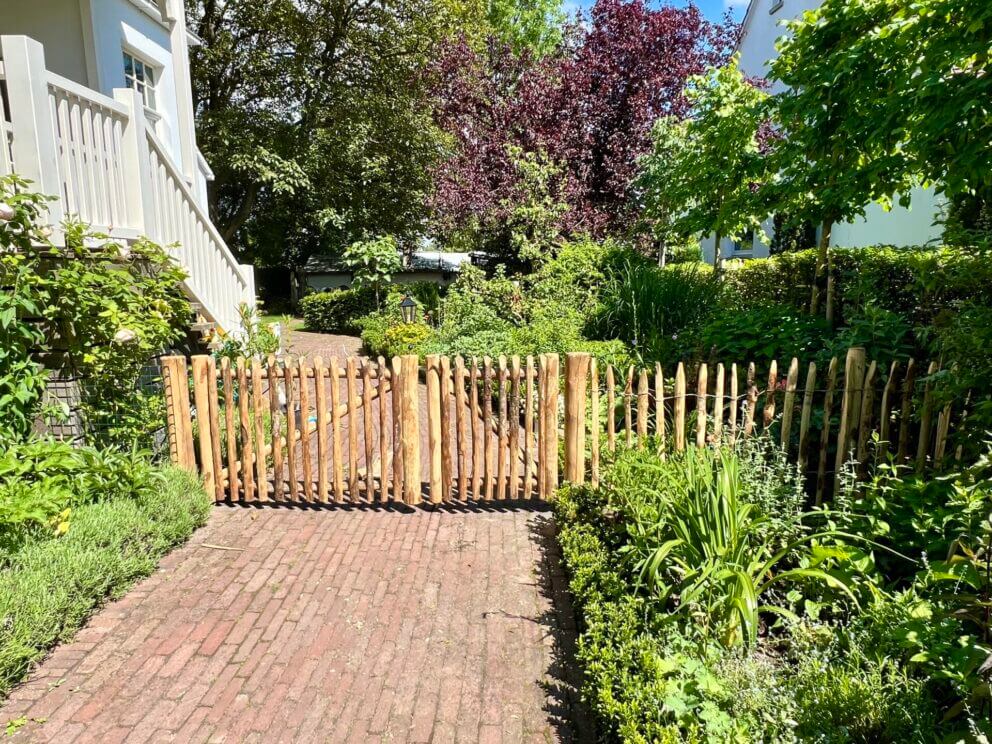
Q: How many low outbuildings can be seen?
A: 1